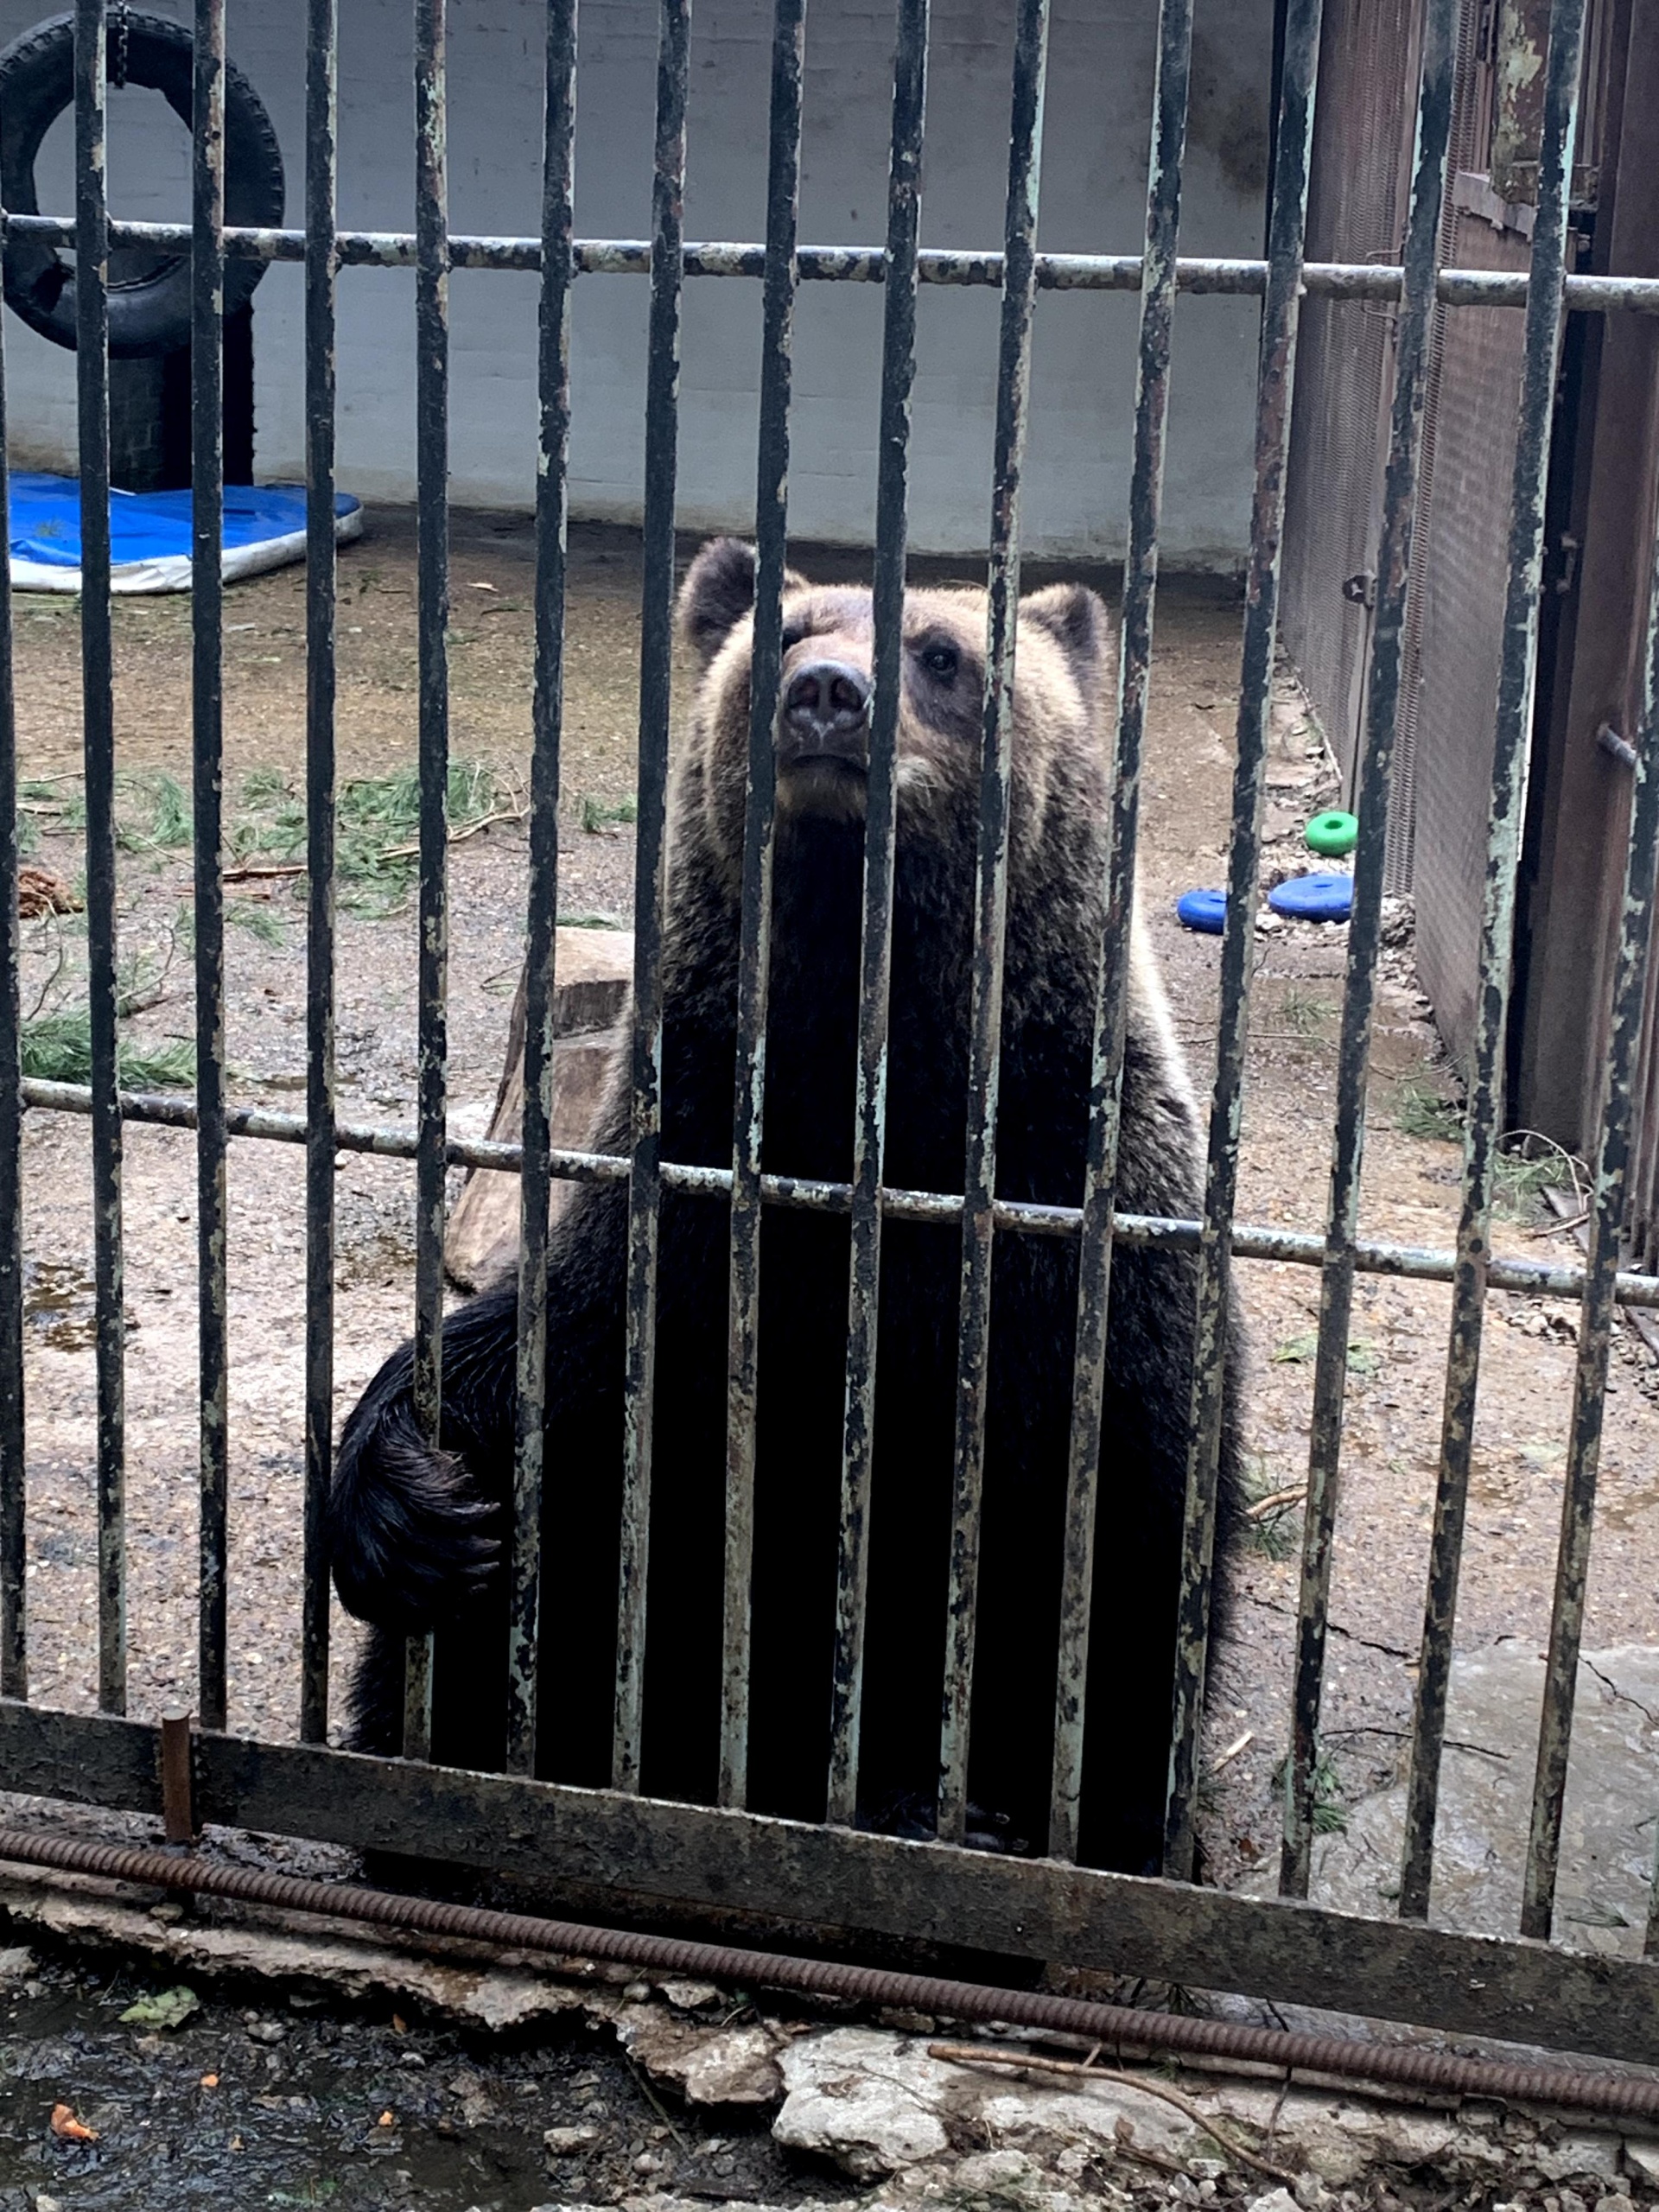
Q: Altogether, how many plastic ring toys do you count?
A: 3